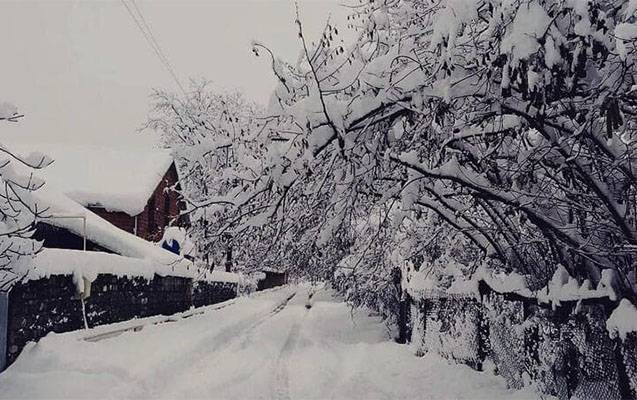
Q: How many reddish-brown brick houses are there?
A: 1